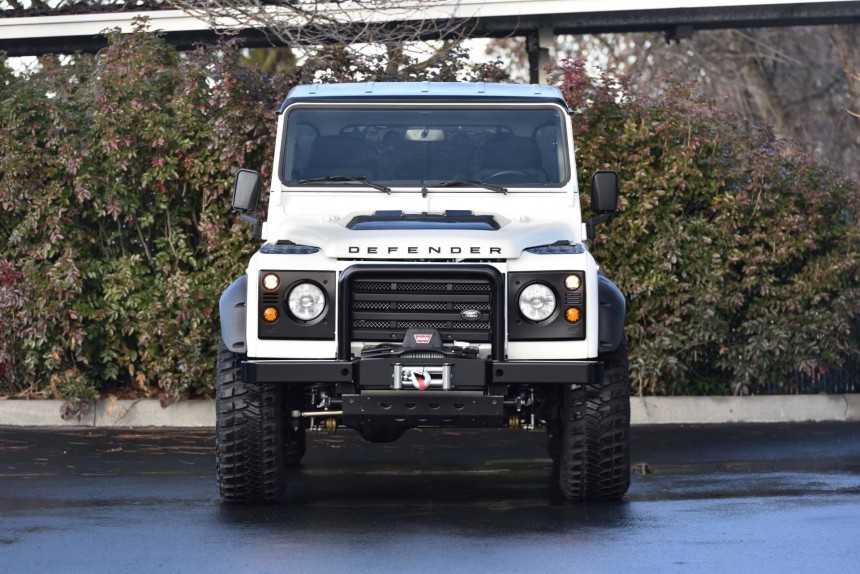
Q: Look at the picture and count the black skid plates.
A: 1